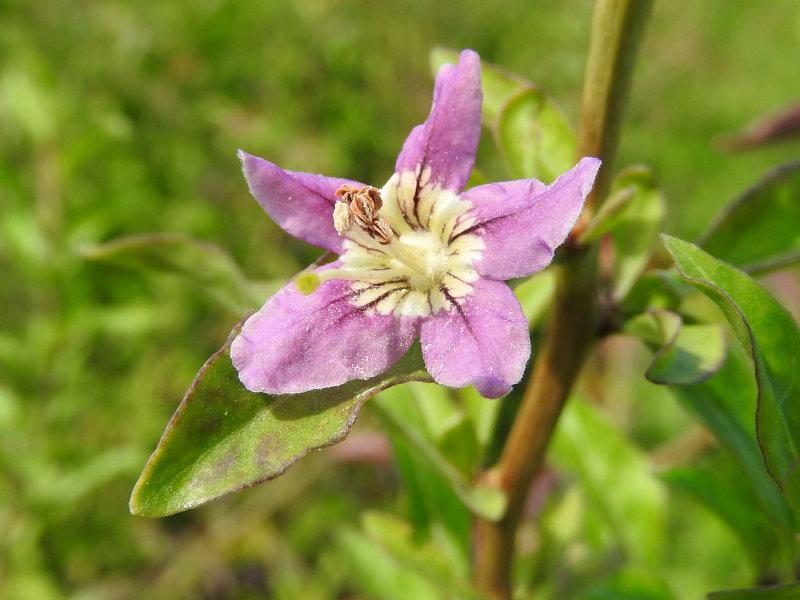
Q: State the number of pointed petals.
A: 5